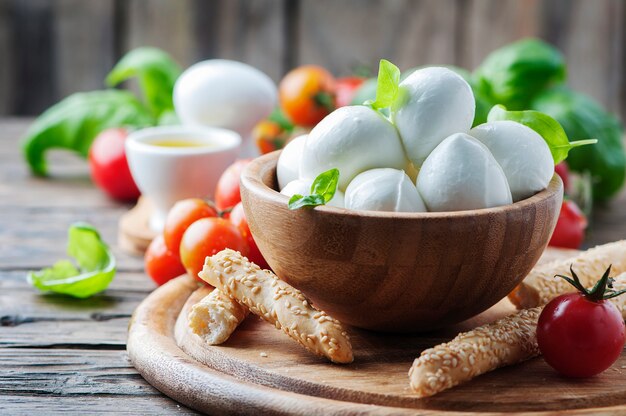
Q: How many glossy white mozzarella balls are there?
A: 7